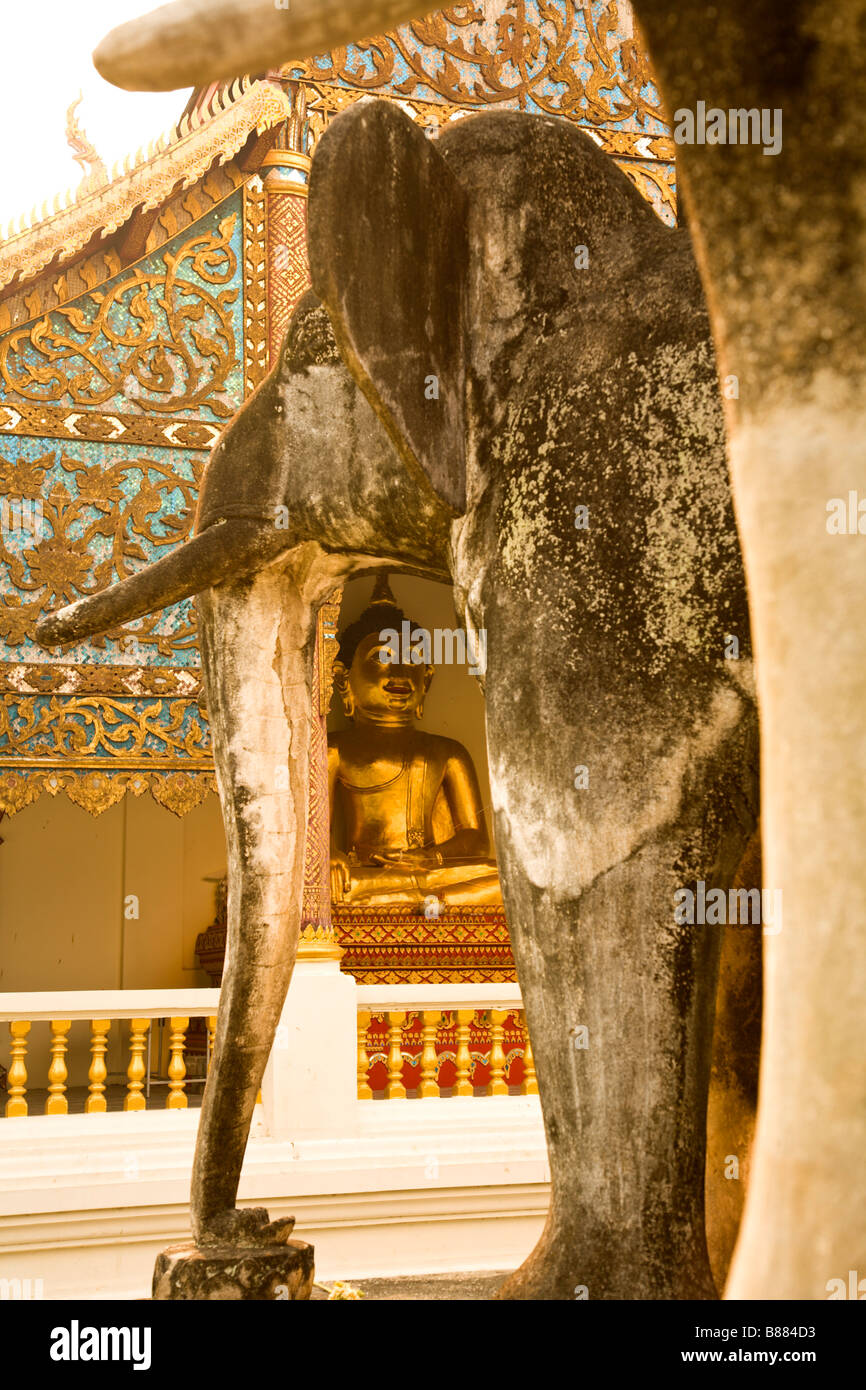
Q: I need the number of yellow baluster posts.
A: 12